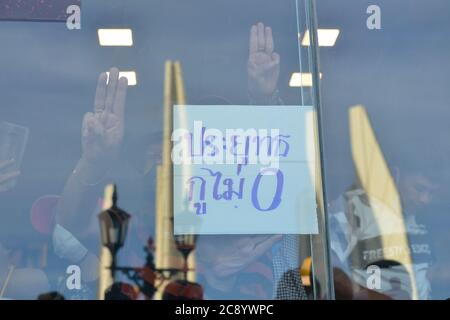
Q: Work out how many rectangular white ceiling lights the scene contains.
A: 4